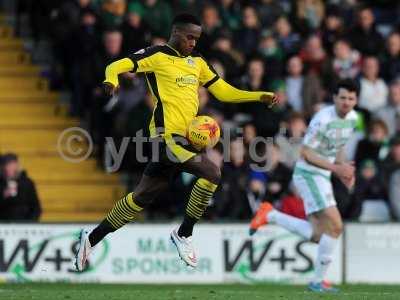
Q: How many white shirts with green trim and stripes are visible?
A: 1